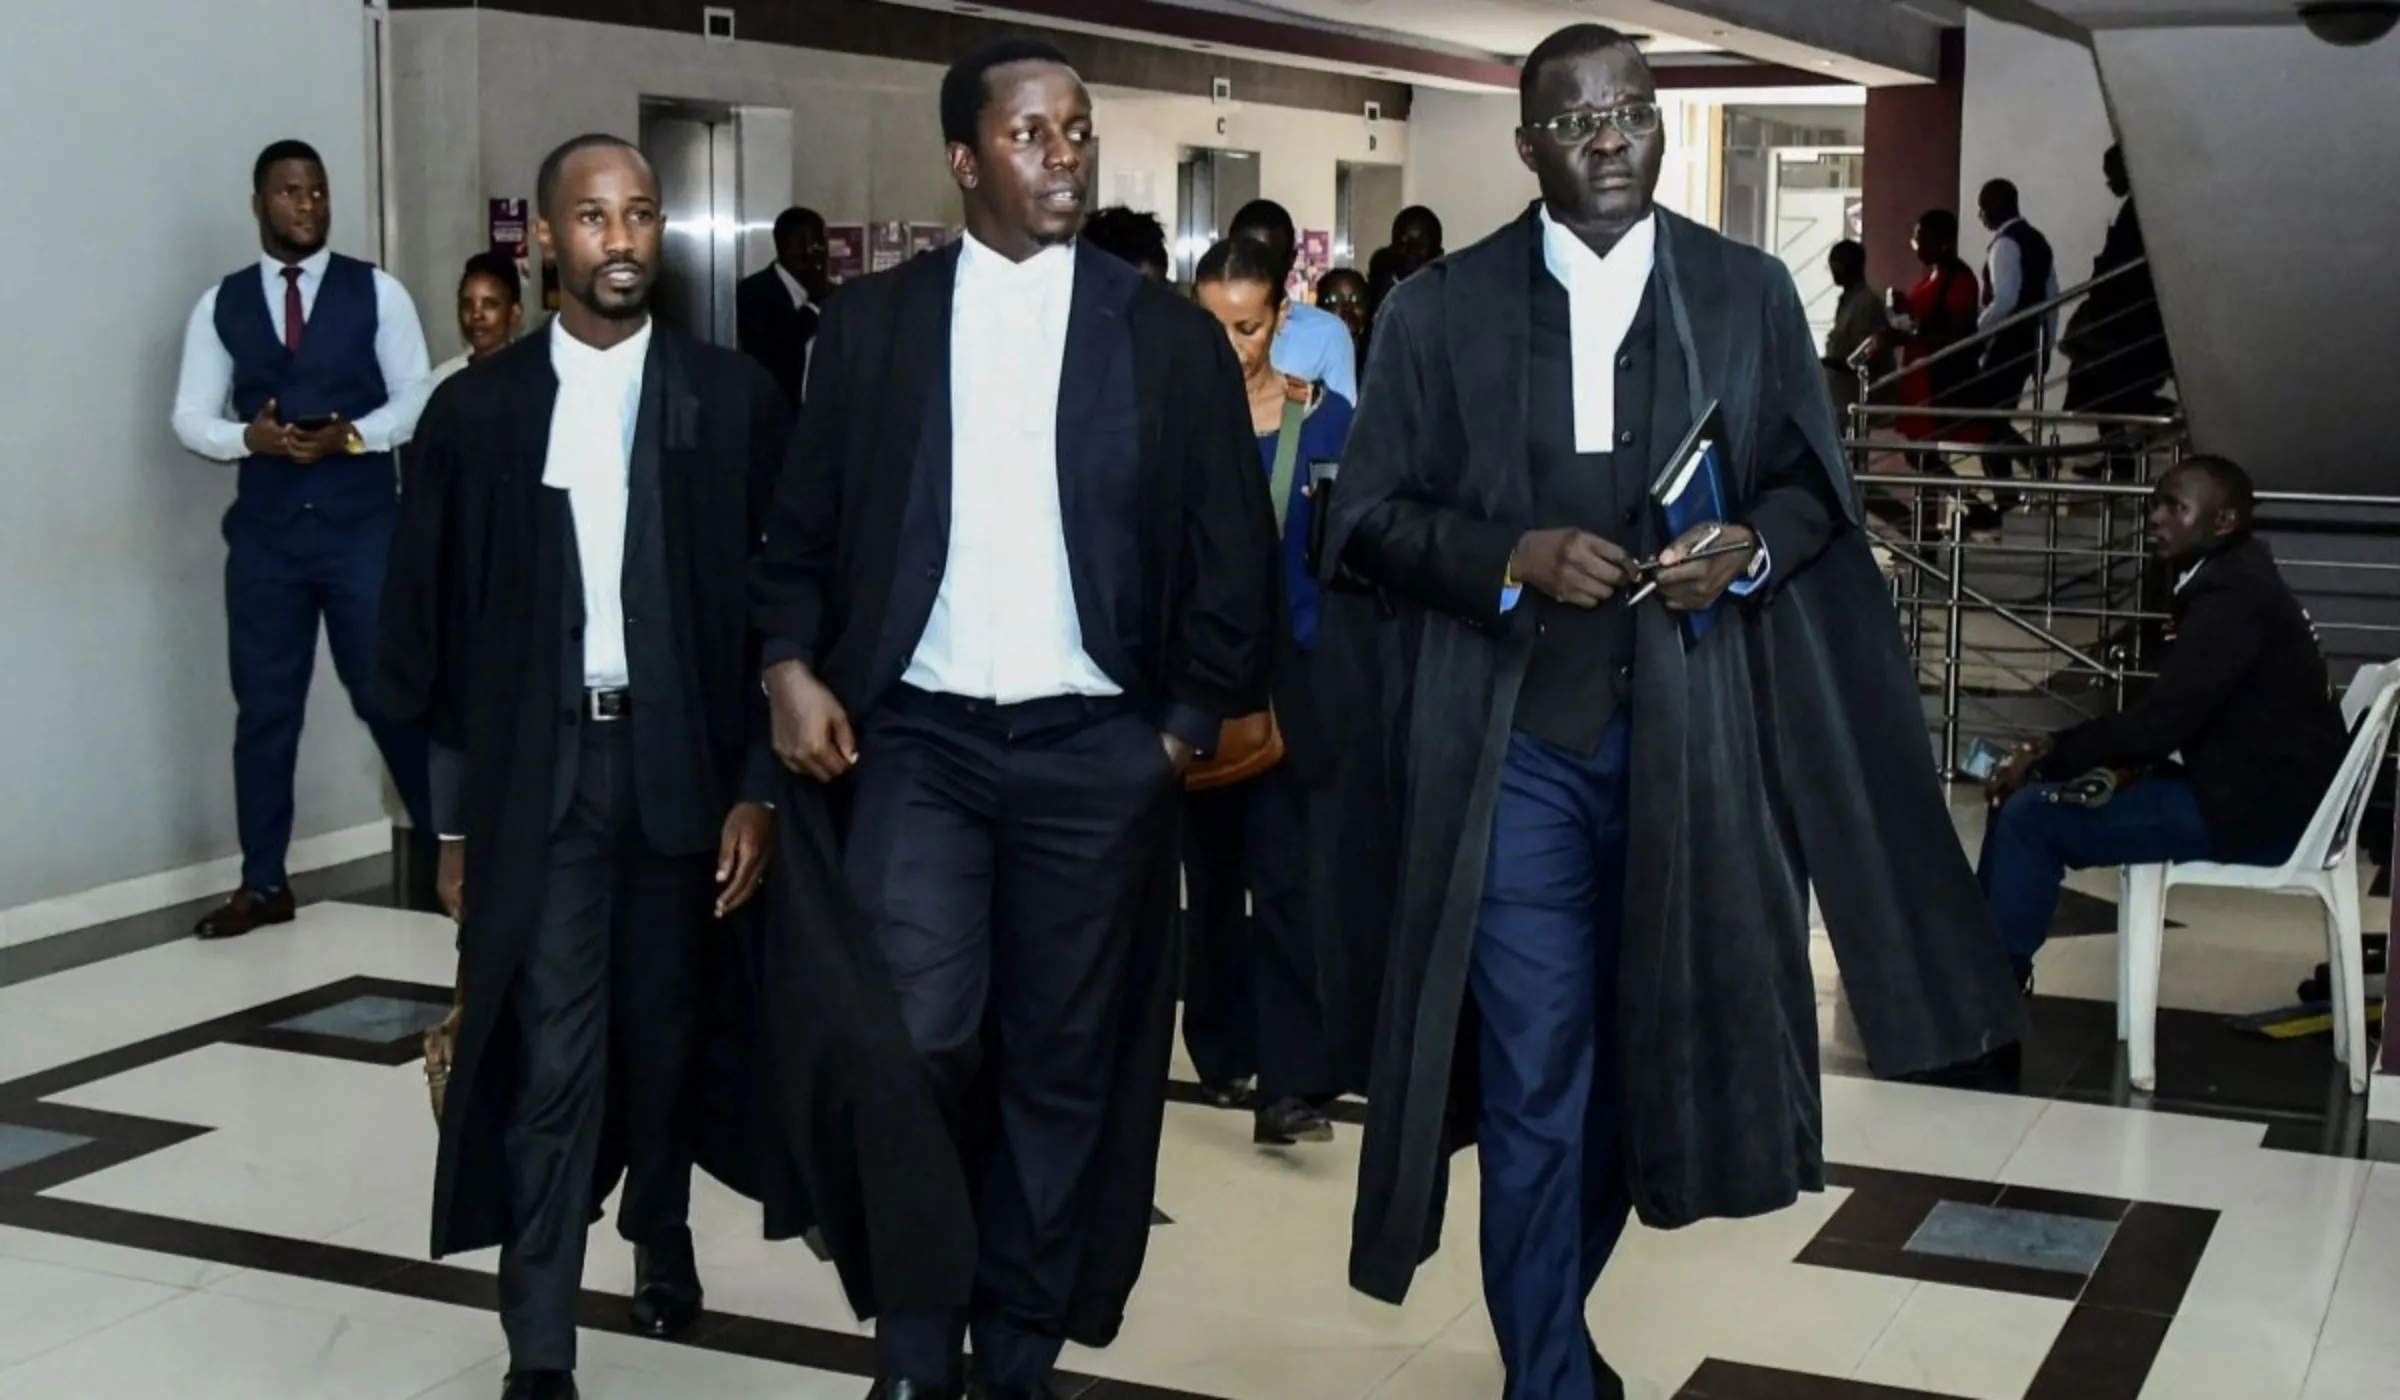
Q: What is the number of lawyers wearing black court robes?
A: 3